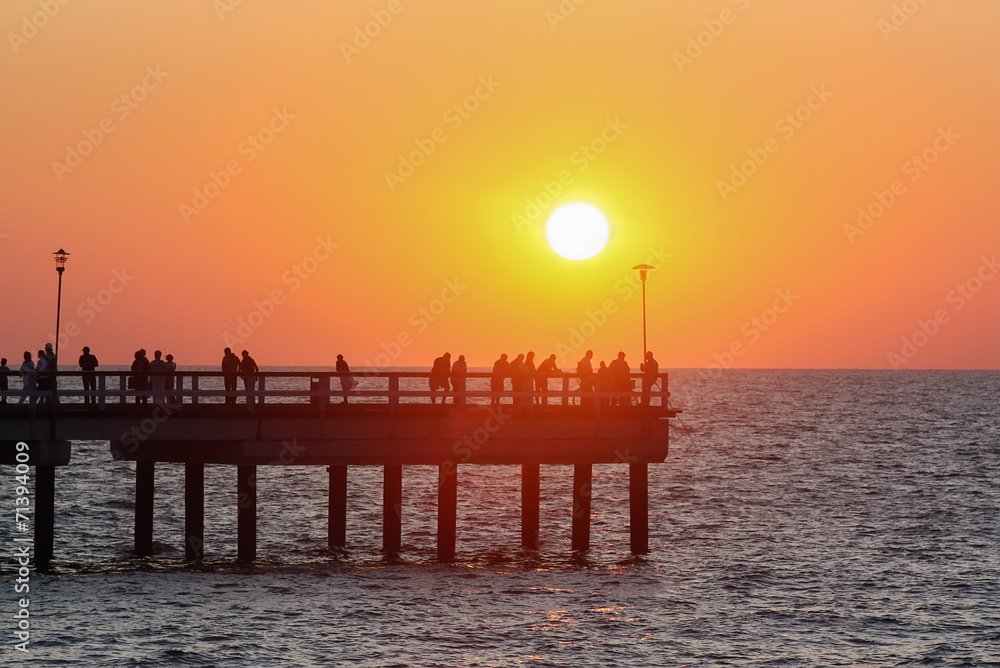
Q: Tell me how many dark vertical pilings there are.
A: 10